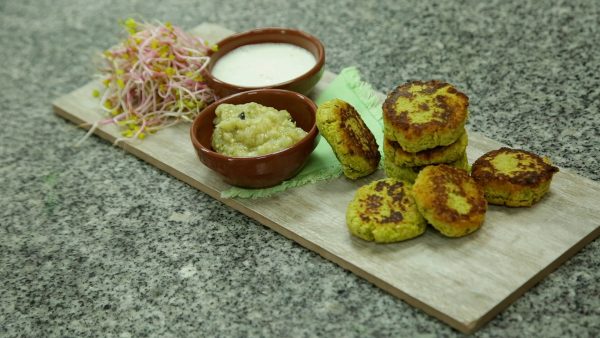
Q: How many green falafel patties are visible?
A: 7